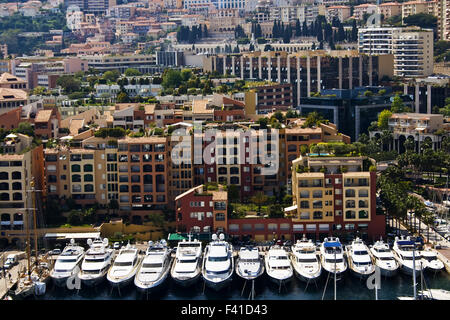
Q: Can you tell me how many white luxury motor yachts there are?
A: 14